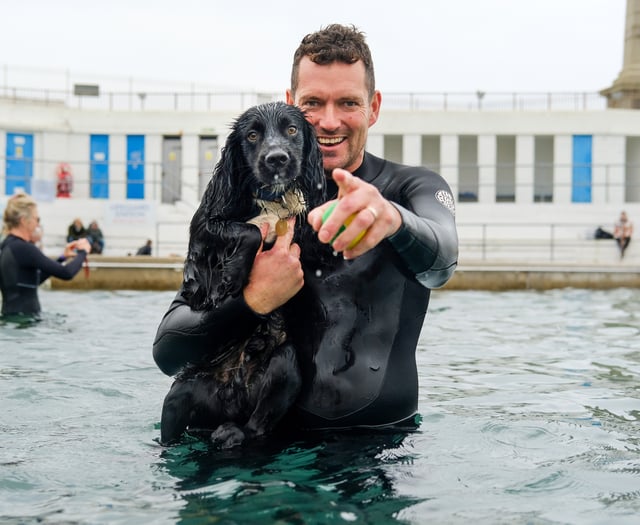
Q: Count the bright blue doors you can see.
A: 4